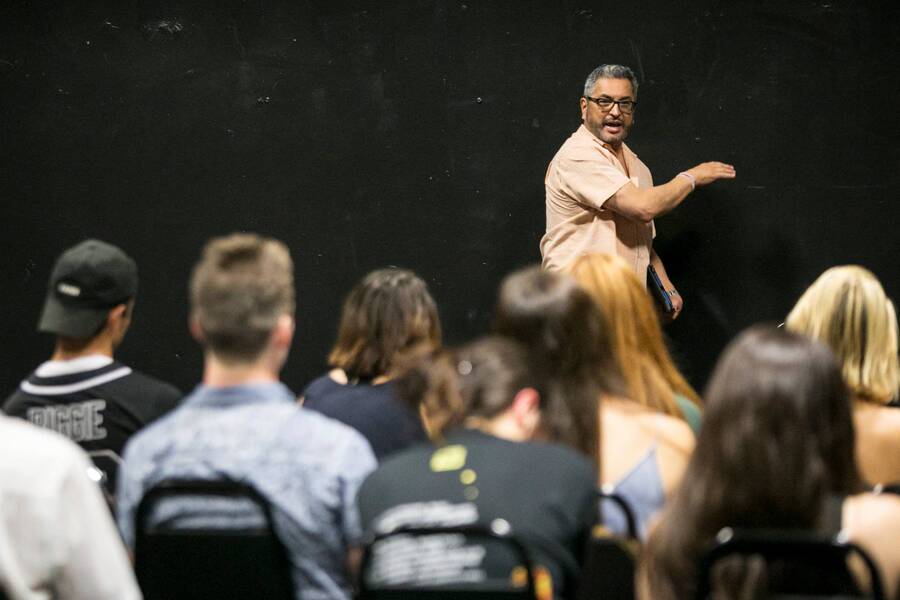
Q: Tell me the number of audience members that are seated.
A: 9